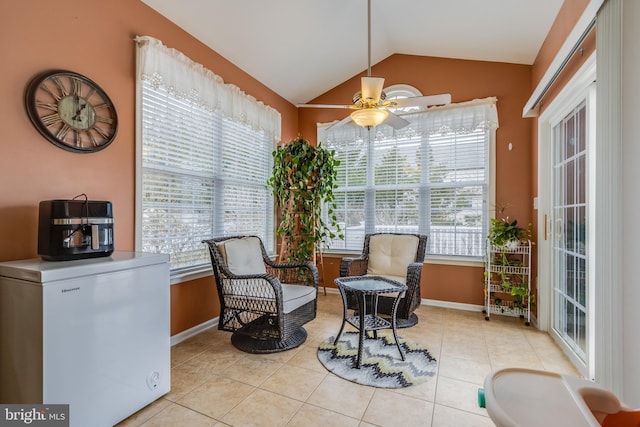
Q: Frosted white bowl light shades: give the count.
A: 1